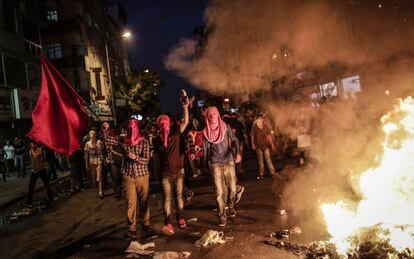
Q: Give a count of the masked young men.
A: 3